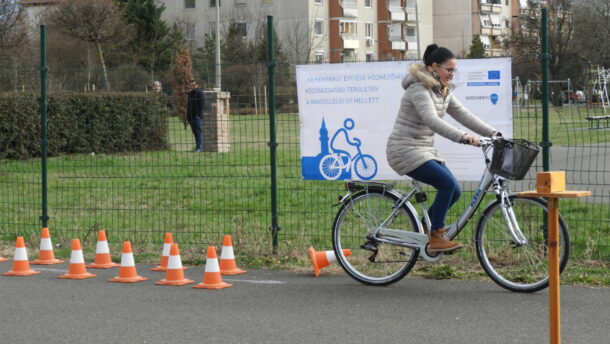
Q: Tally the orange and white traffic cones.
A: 10